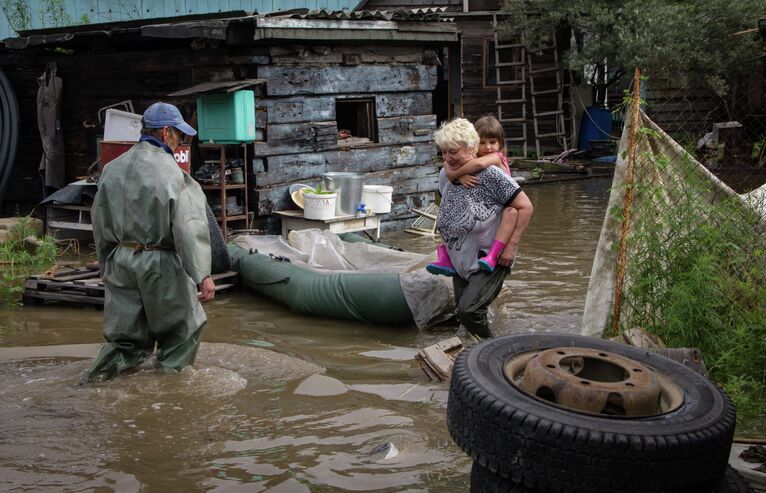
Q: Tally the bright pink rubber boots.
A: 2